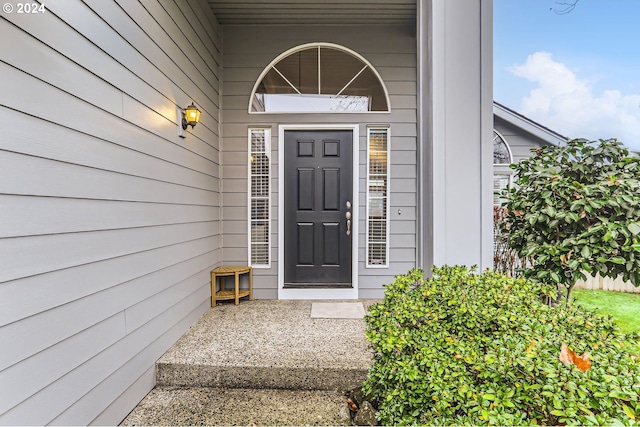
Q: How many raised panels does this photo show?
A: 6